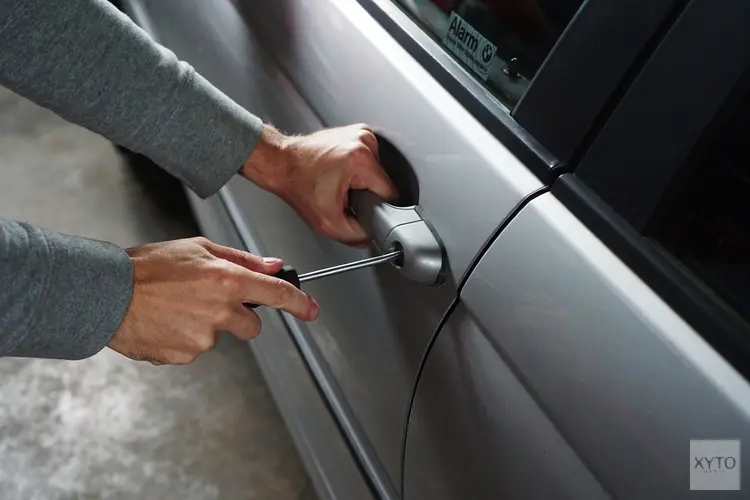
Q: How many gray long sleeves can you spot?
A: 2